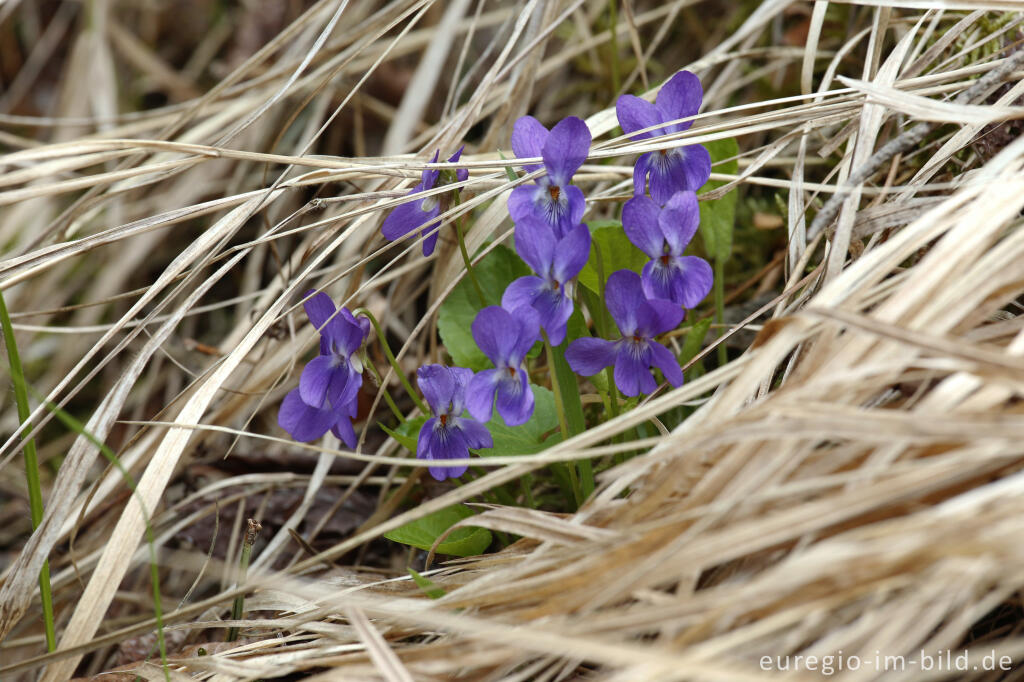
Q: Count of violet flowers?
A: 10